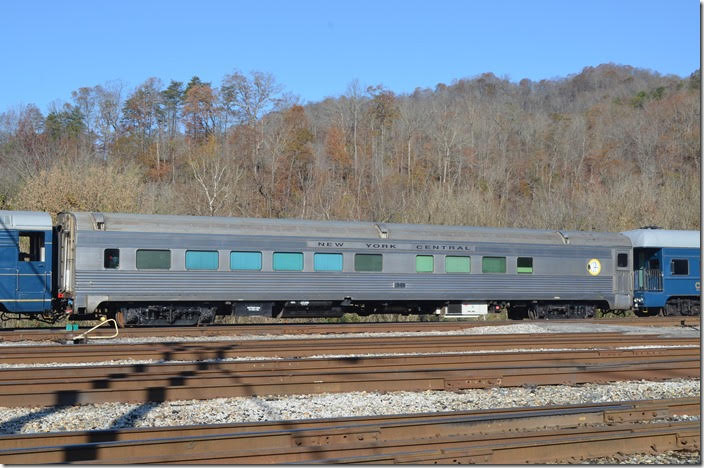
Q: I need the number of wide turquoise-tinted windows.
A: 4